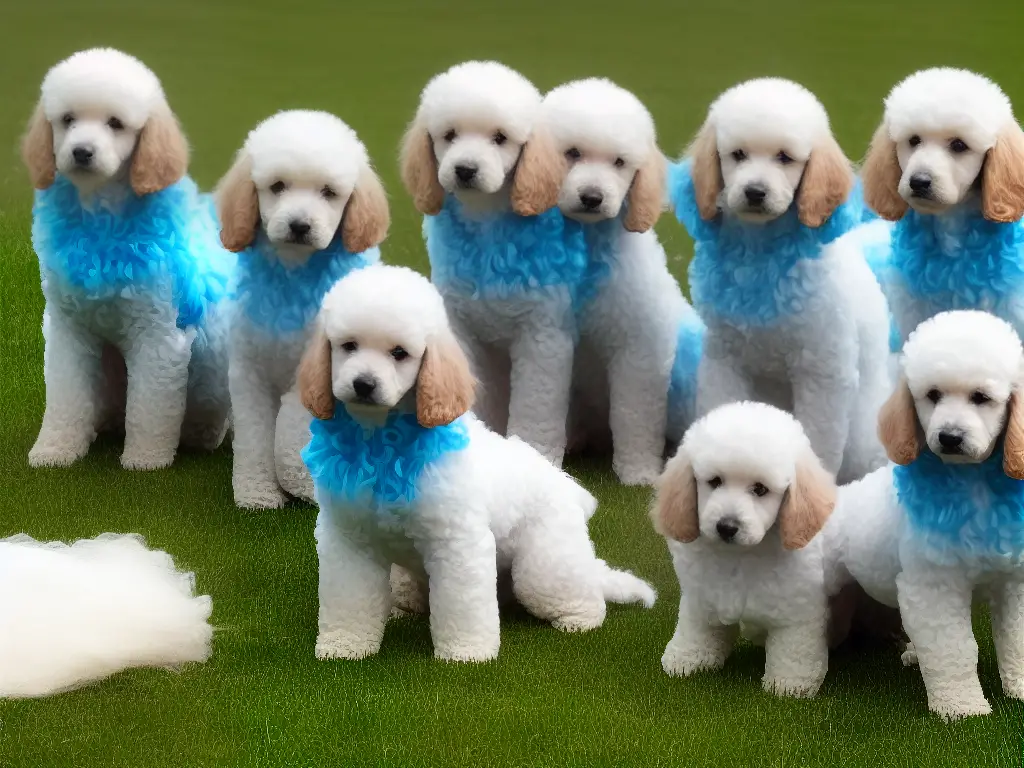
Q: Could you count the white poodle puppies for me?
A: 9